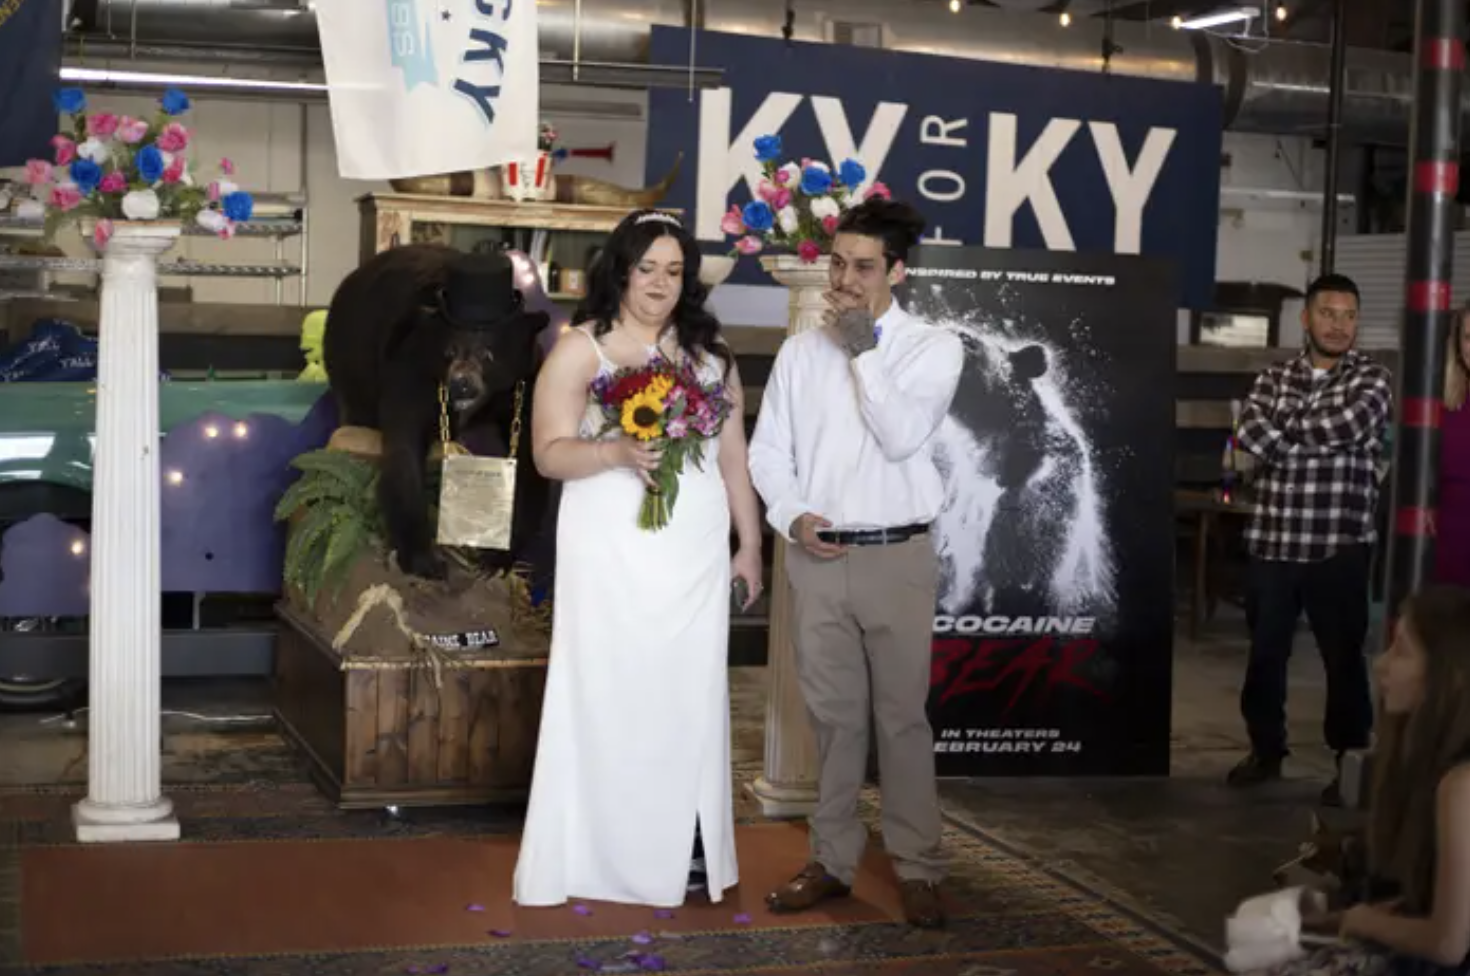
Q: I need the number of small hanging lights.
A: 4